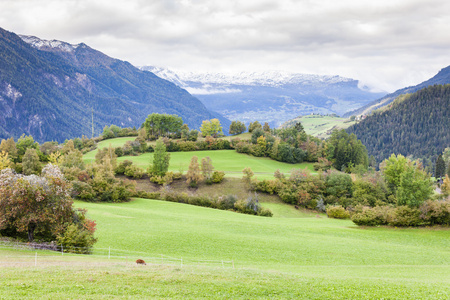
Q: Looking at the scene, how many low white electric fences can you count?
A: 1